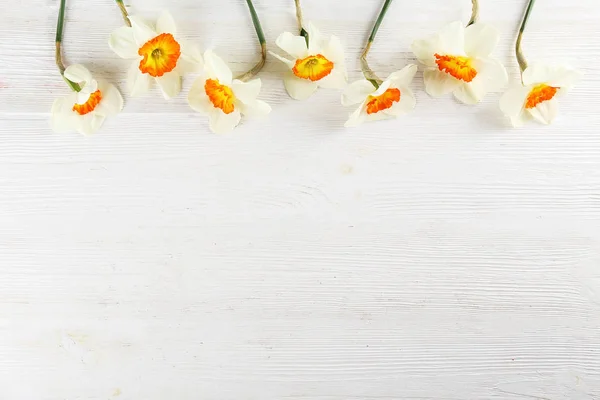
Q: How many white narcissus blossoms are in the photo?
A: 7